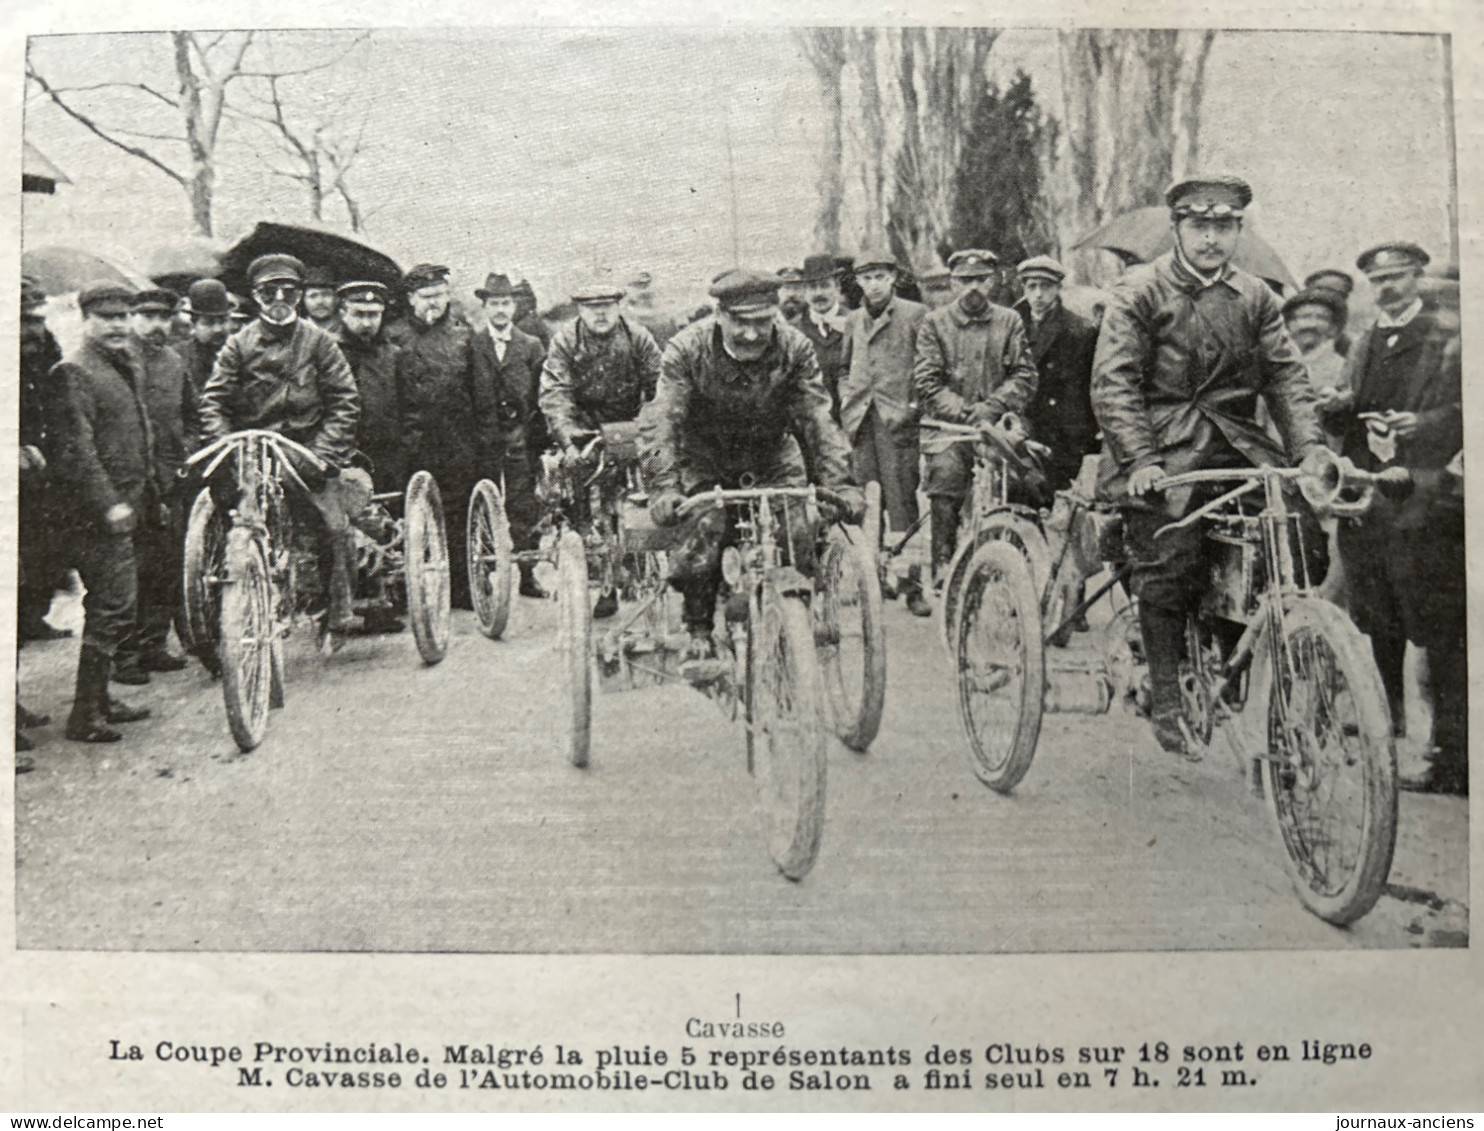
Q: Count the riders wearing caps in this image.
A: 5